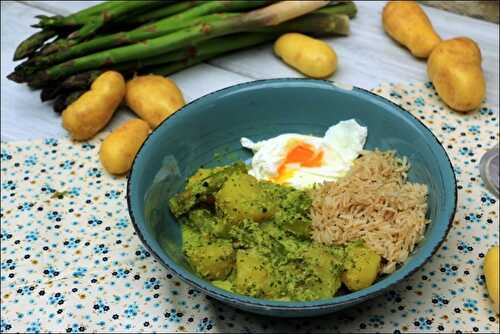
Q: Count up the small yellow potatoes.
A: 7